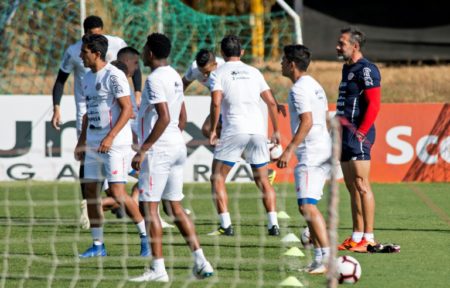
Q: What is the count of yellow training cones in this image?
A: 3